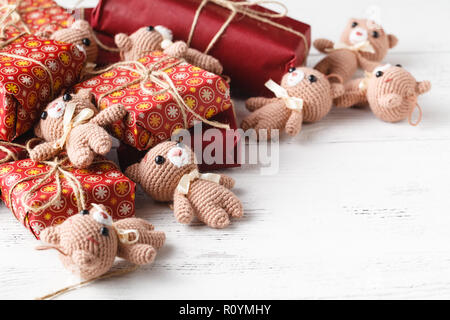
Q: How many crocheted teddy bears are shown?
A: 8